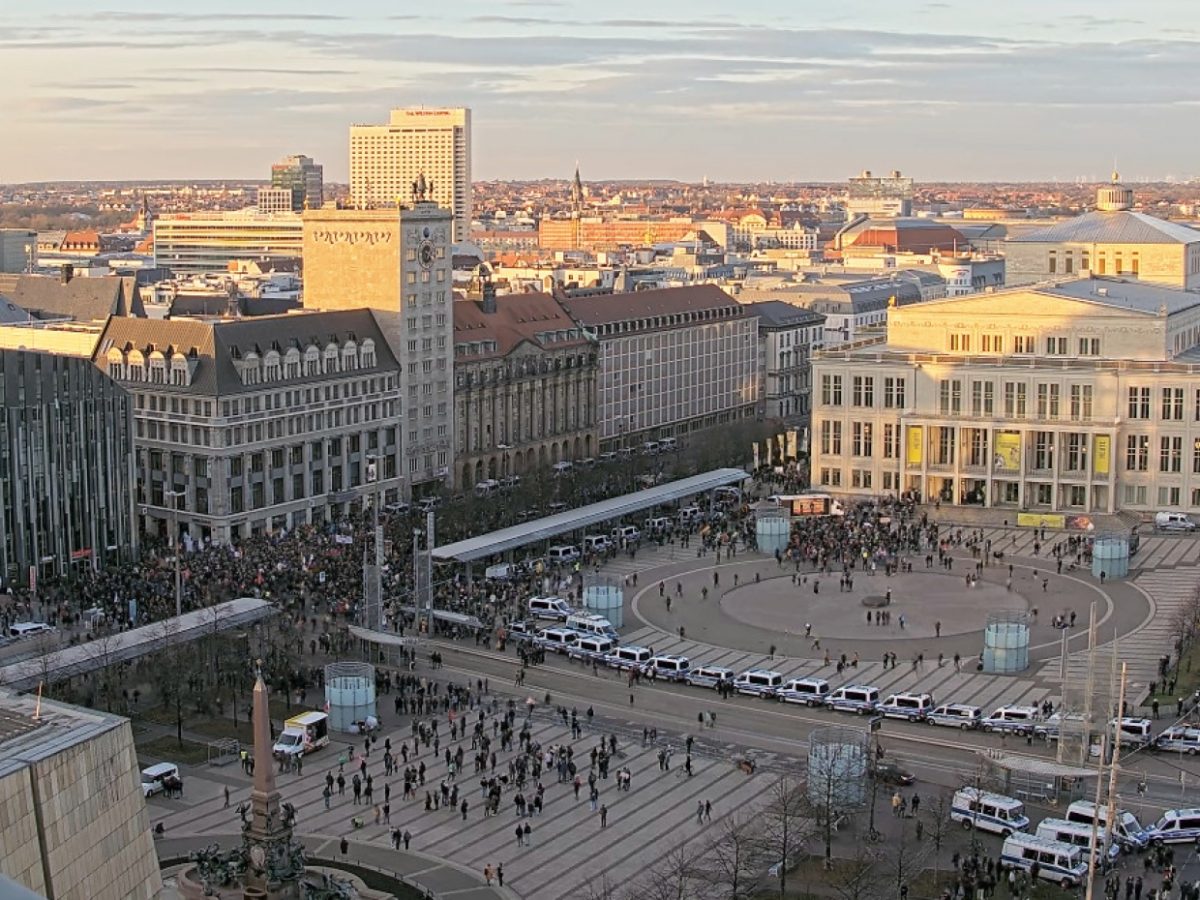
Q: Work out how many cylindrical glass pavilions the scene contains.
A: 6